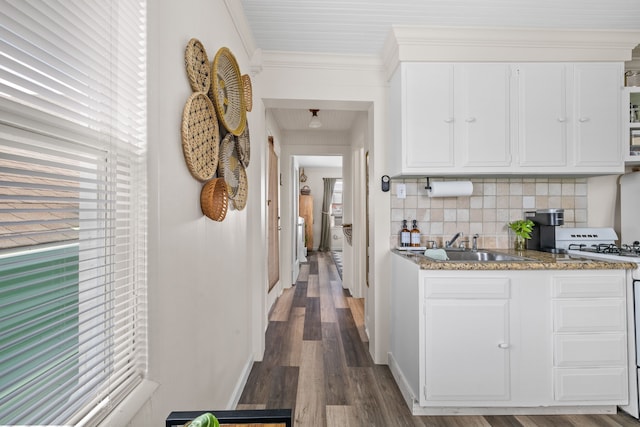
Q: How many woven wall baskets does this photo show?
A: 8